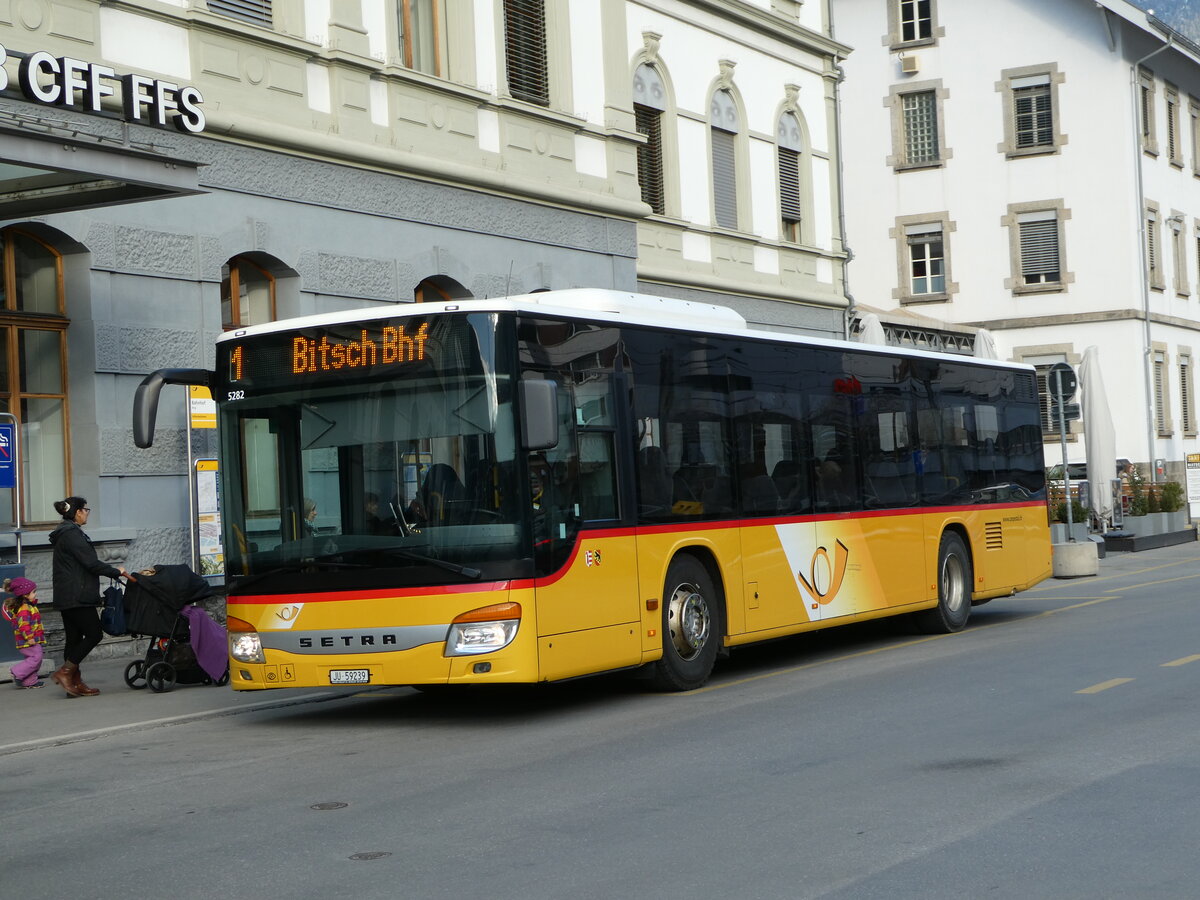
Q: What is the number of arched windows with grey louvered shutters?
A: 3